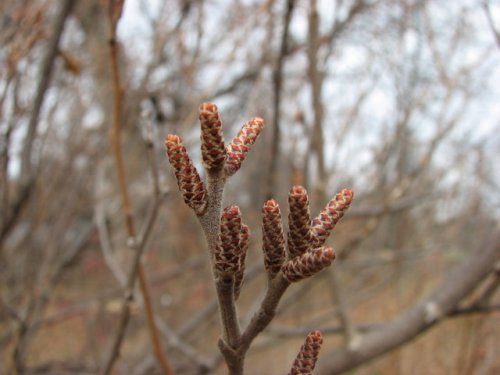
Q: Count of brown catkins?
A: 10